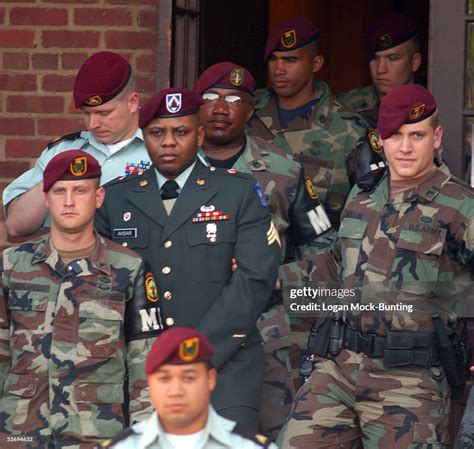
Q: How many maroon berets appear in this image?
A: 8